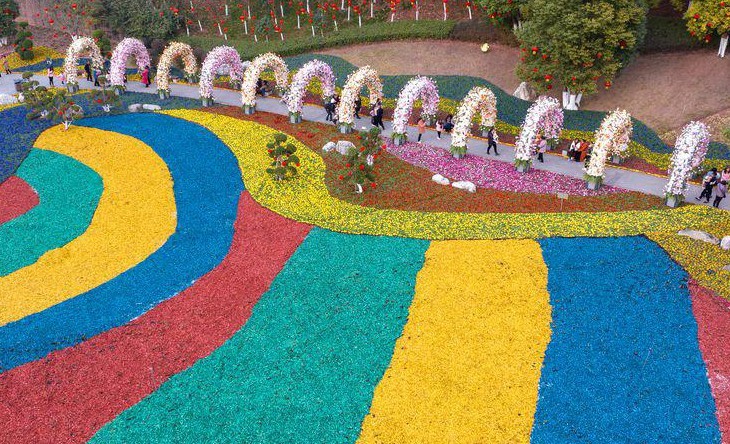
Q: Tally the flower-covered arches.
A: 12